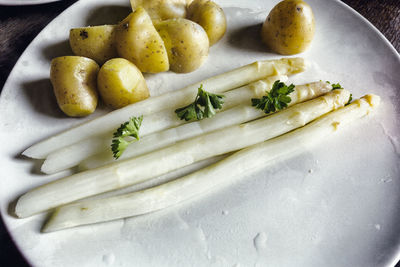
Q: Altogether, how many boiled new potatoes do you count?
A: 8